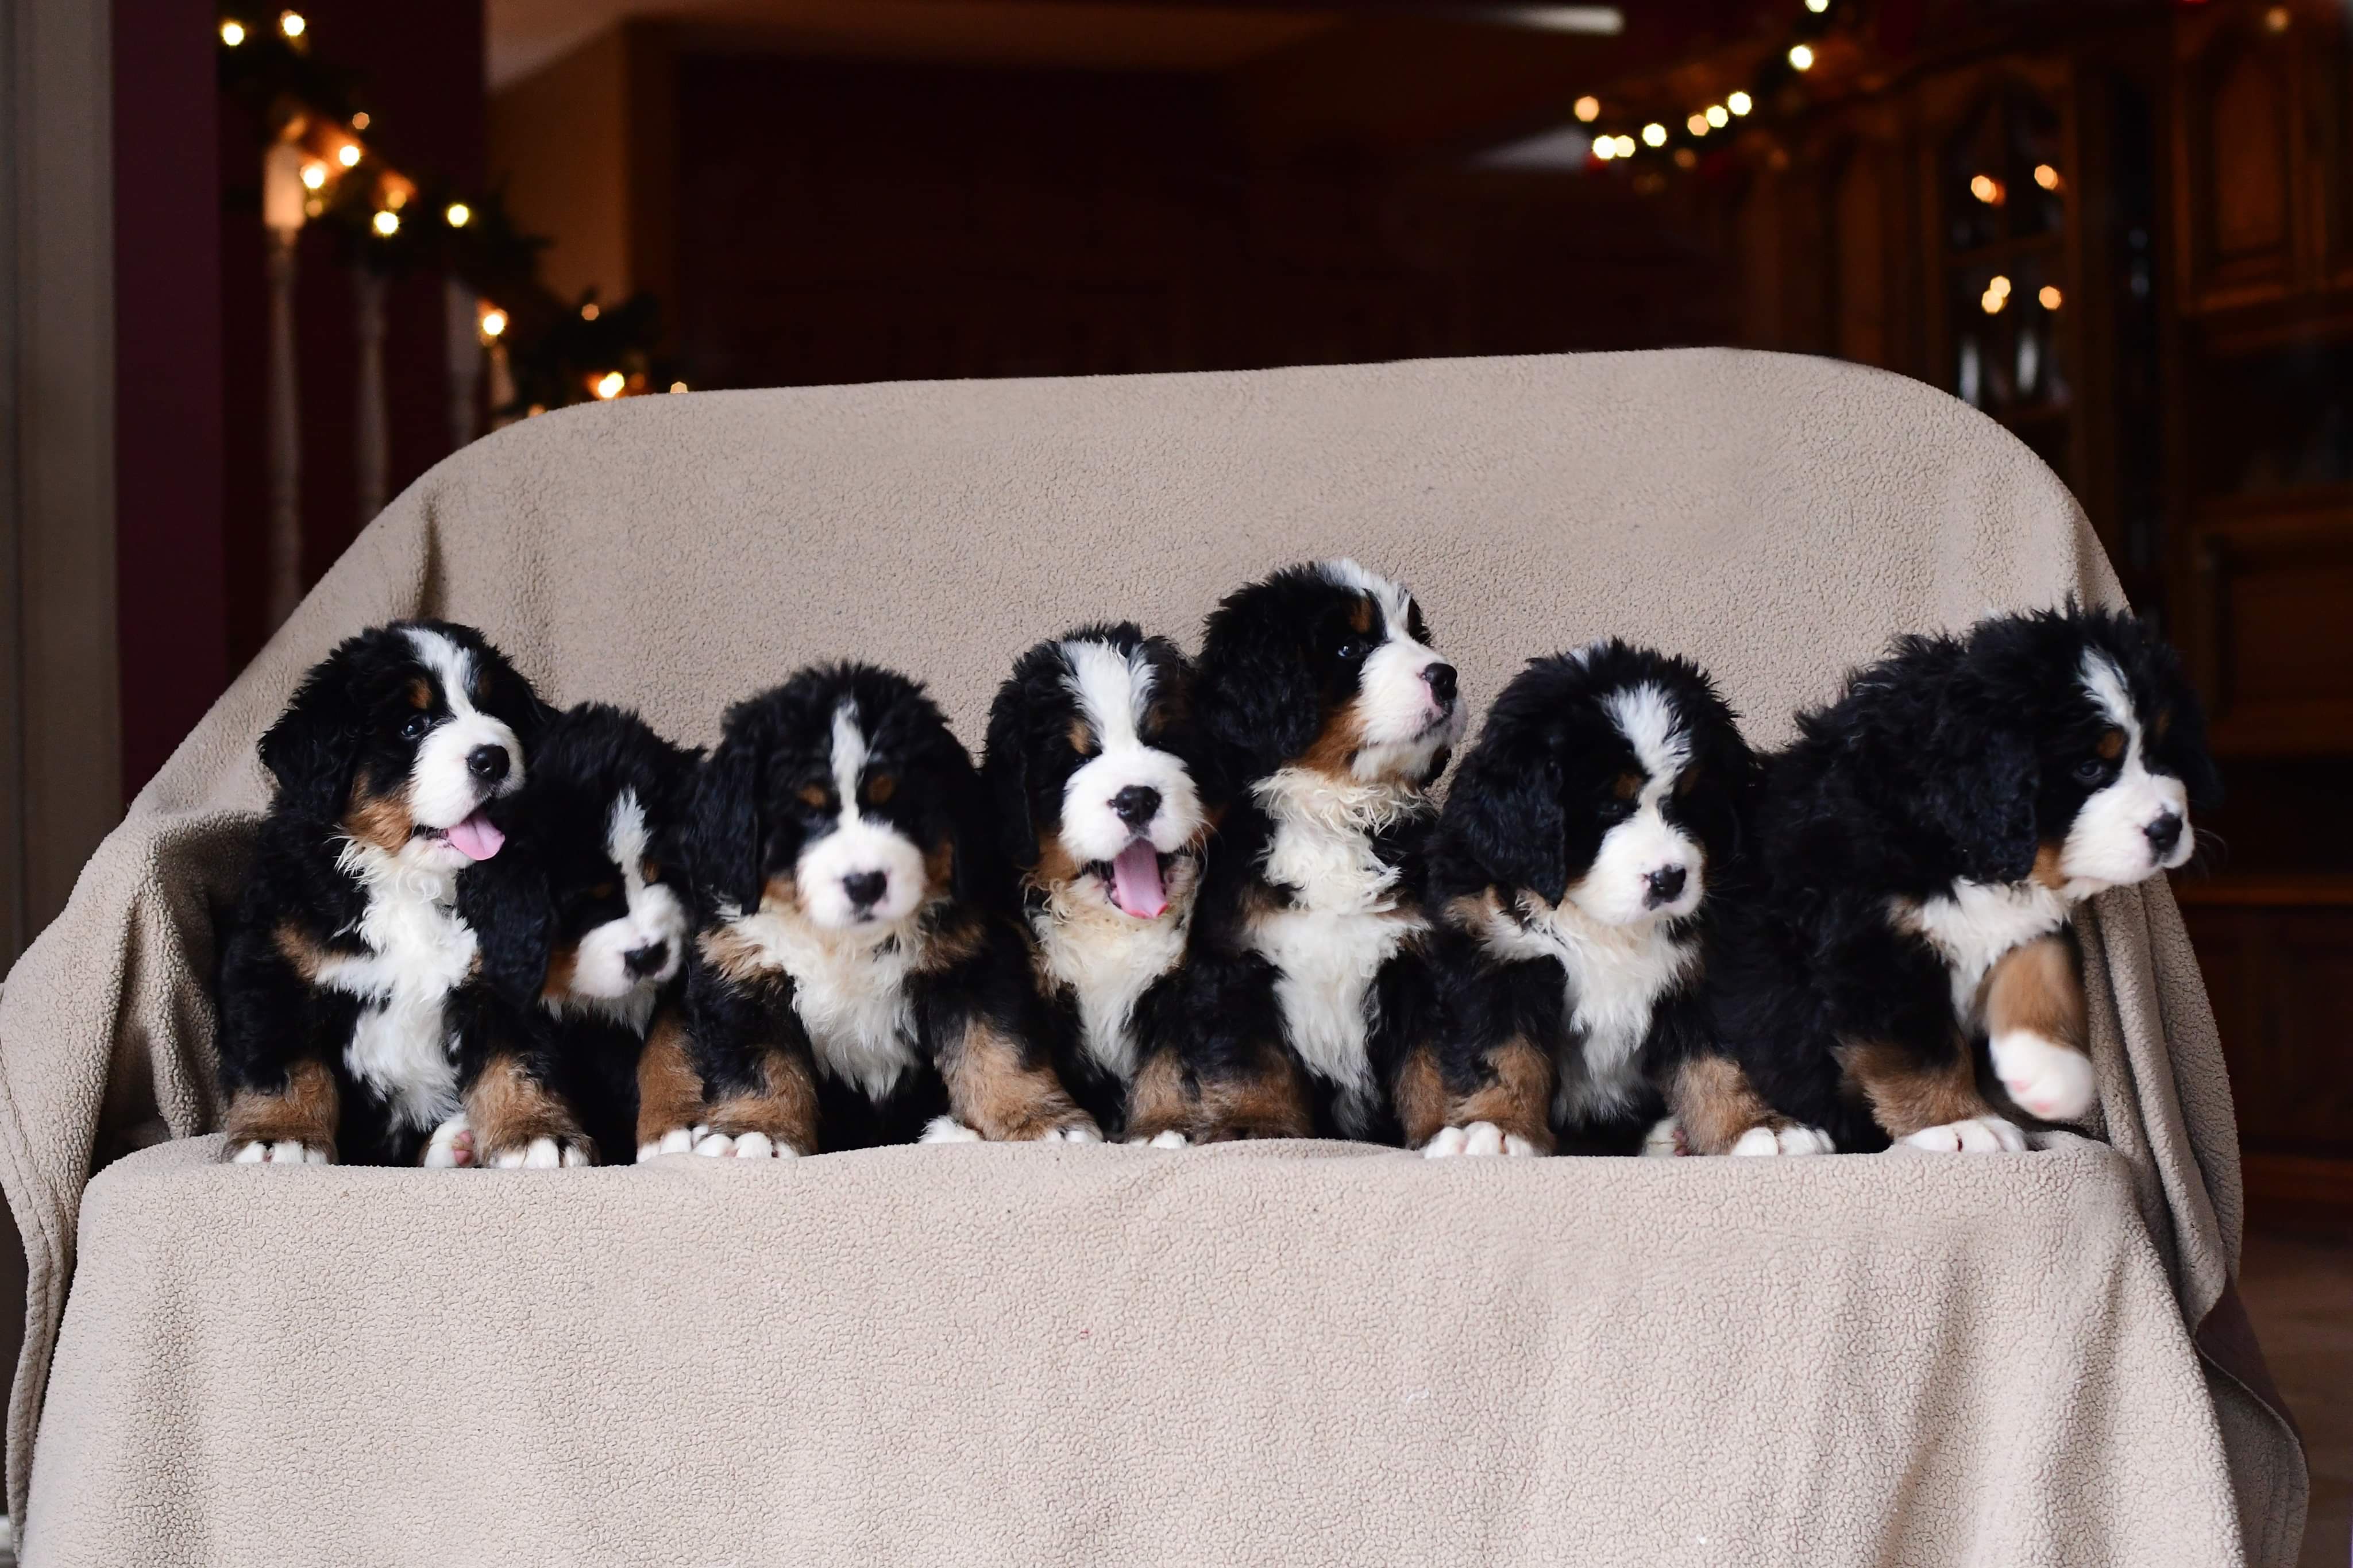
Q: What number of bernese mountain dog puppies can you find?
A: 7